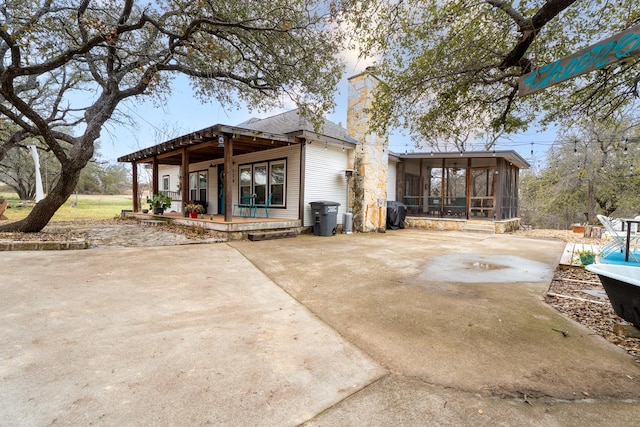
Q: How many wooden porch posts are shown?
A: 4